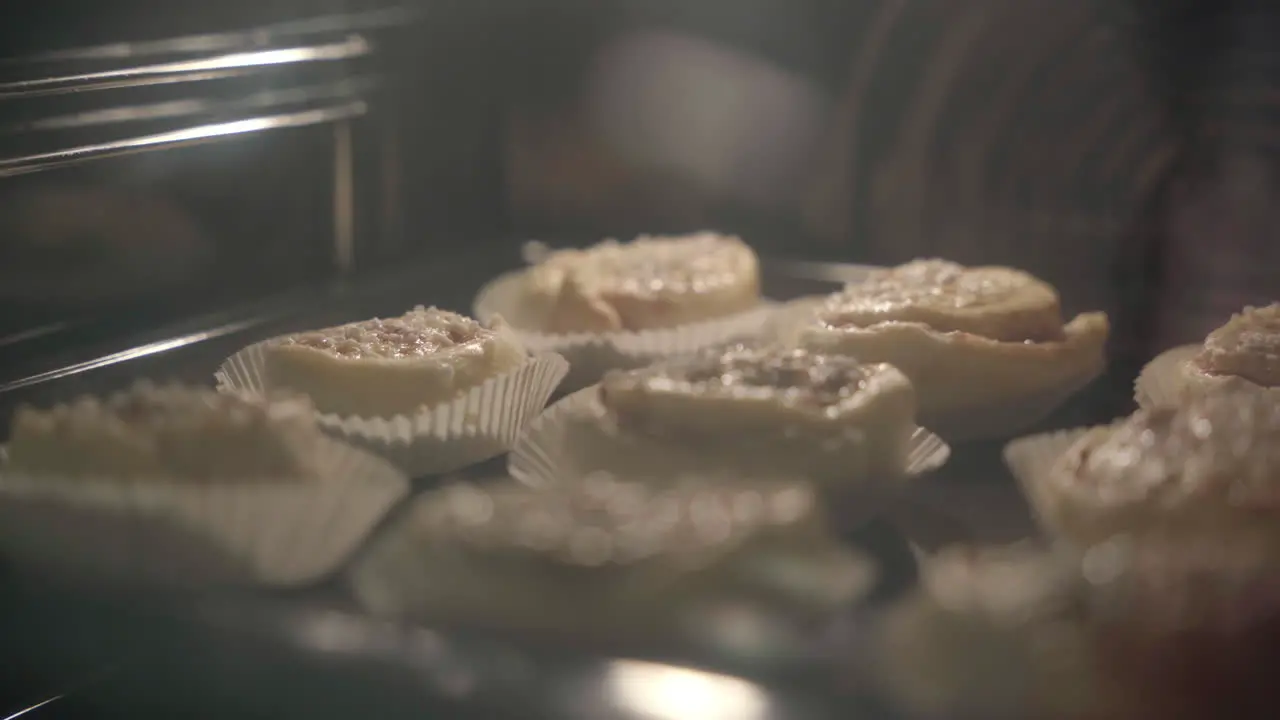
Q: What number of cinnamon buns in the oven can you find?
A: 9